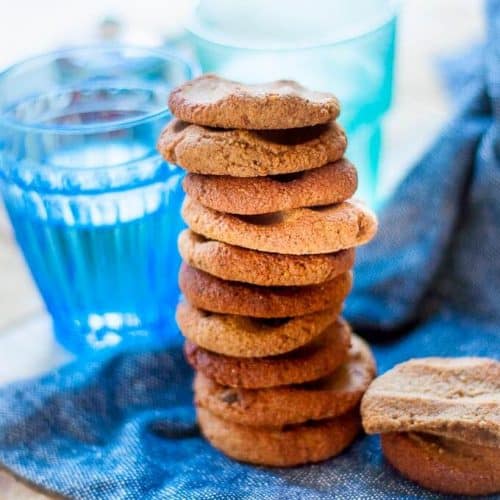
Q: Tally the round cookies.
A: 12